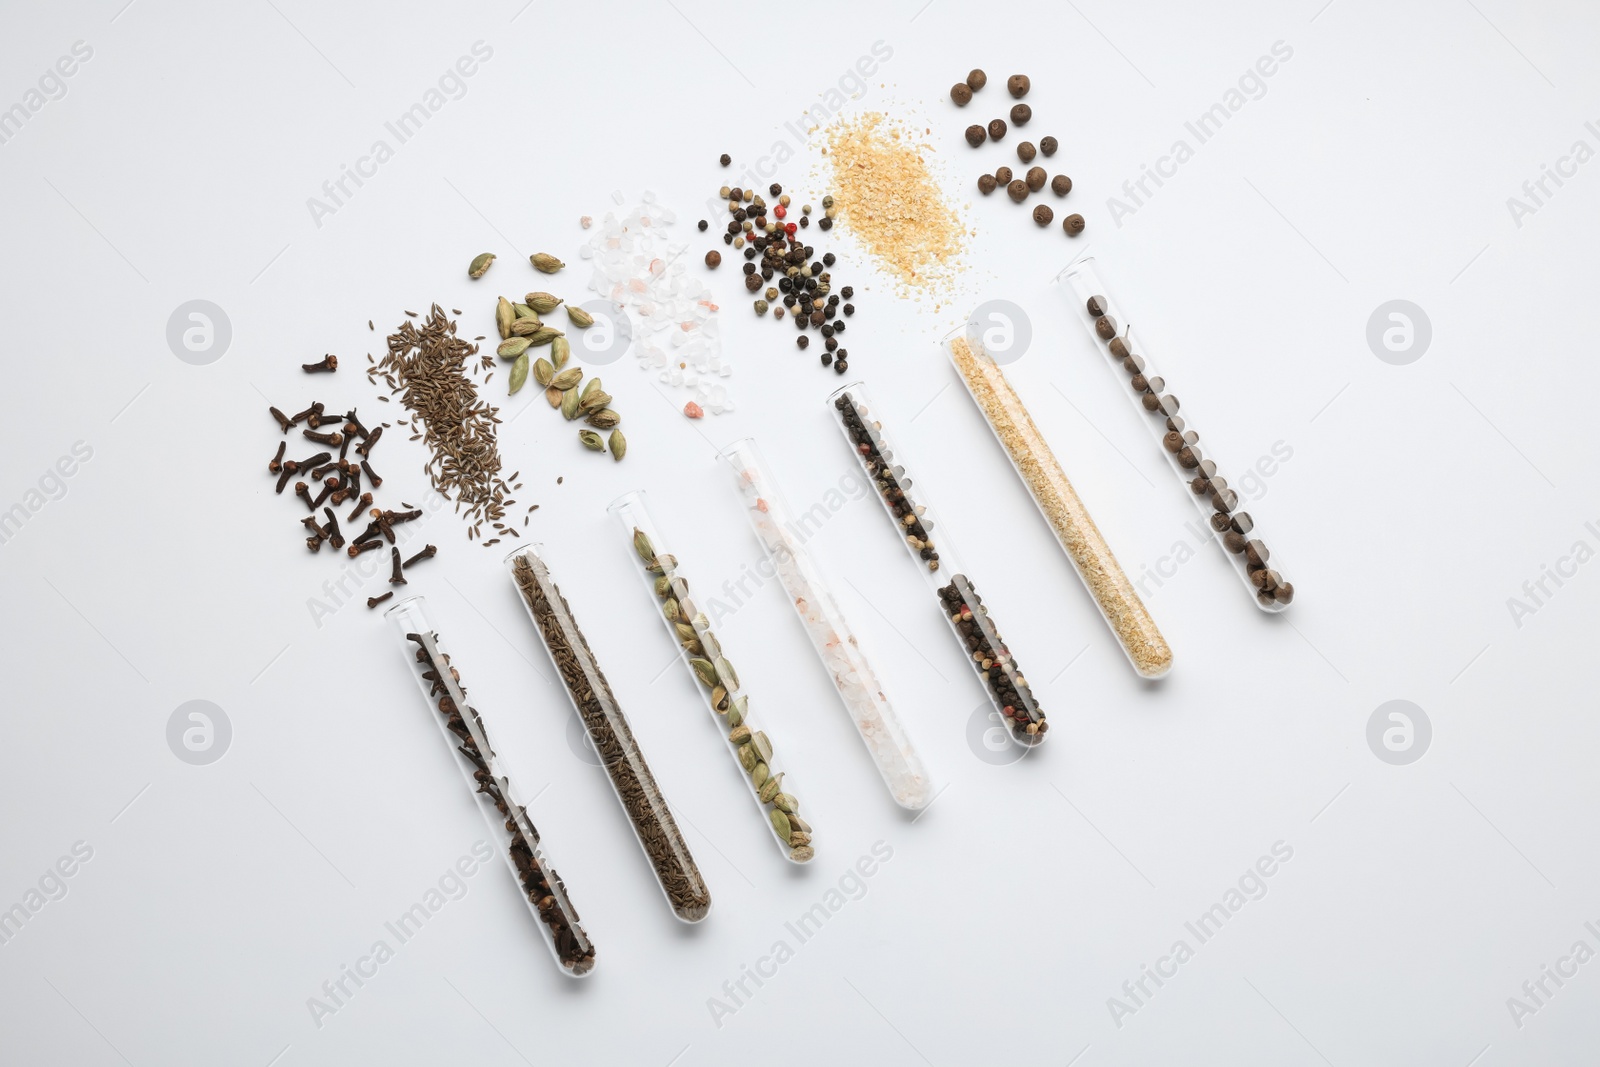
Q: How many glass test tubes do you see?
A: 7